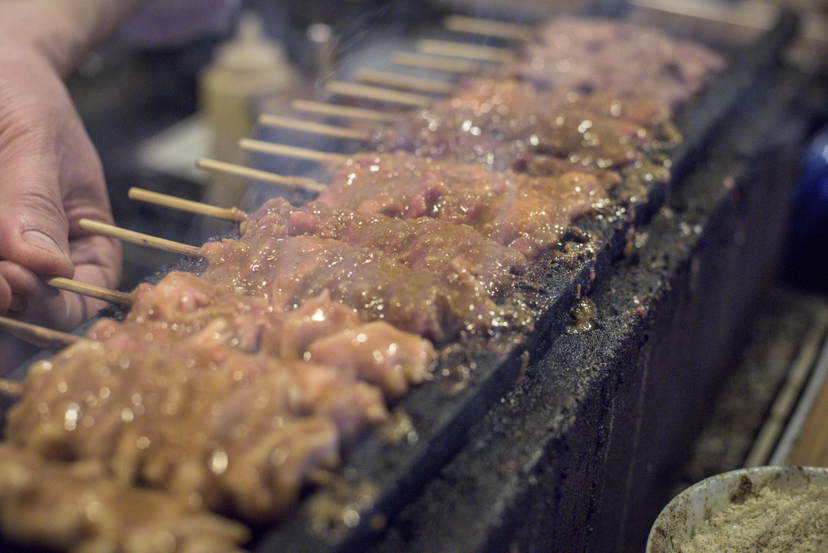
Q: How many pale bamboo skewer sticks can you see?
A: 14